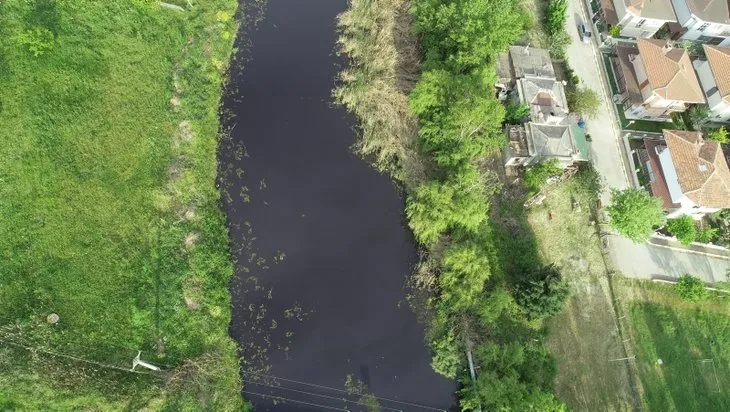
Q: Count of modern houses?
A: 5